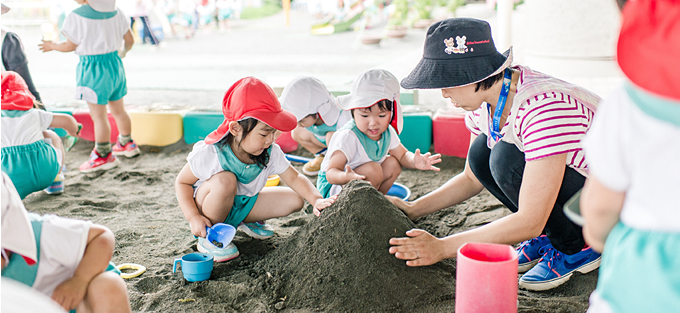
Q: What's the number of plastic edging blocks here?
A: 7